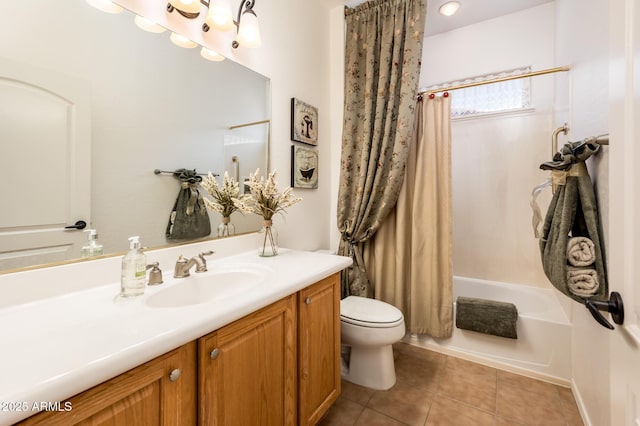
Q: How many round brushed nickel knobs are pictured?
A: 3